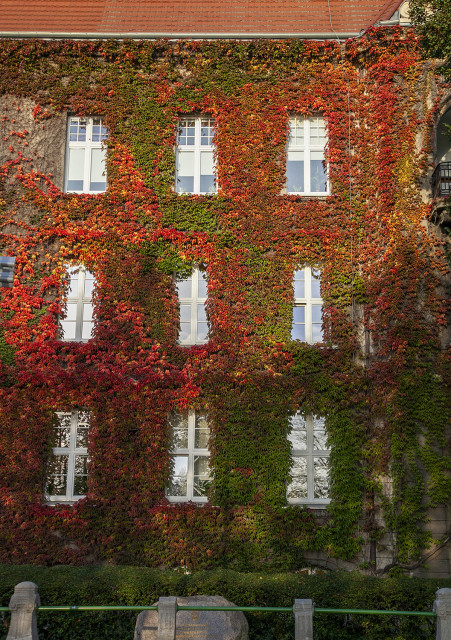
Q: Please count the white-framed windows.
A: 9